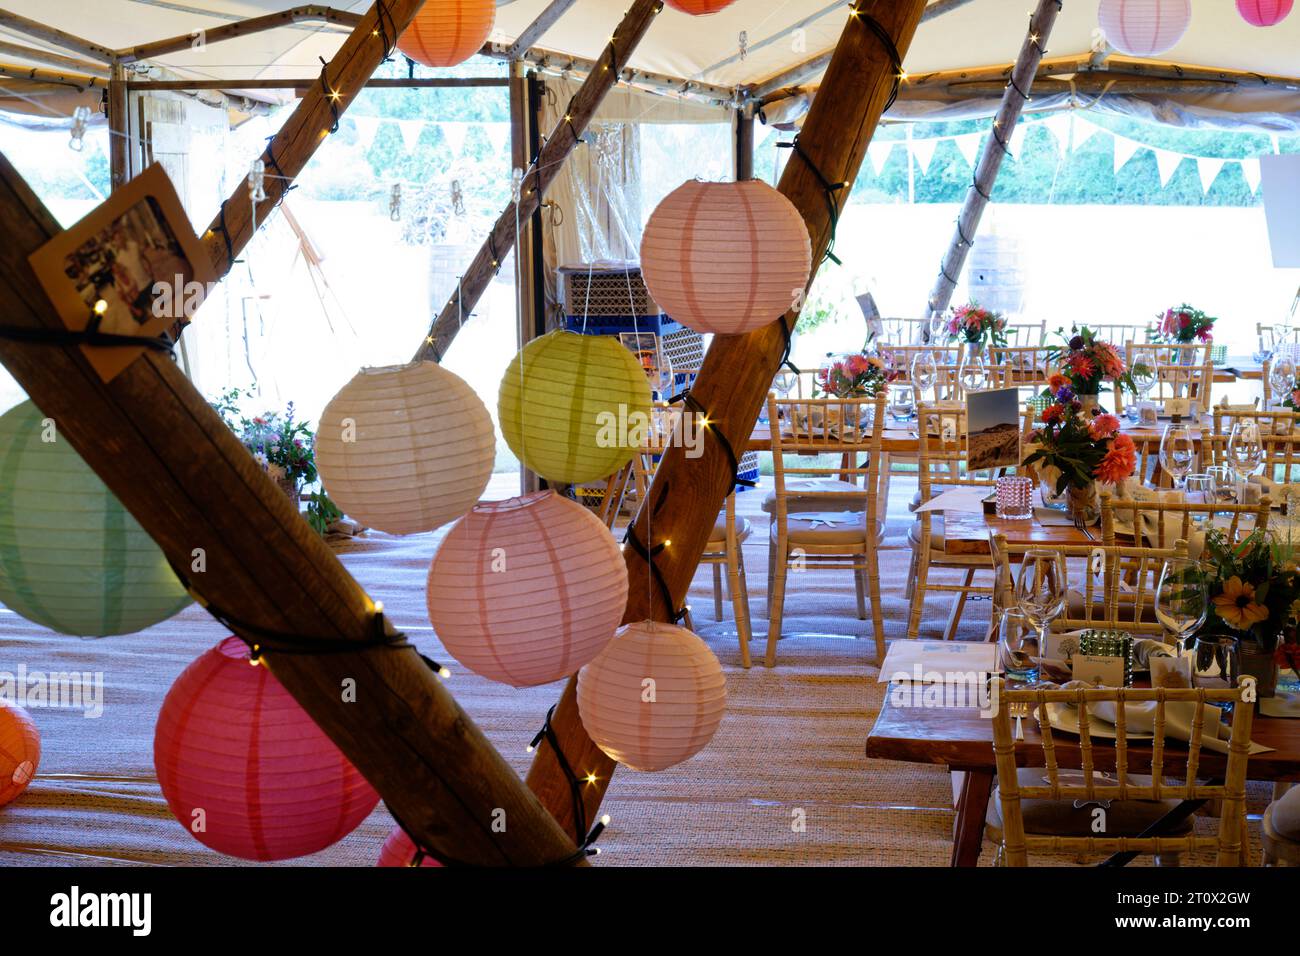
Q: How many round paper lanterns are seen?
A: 13